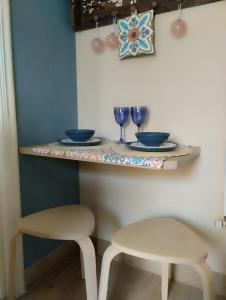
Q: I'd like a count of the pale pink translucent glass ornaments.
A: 3